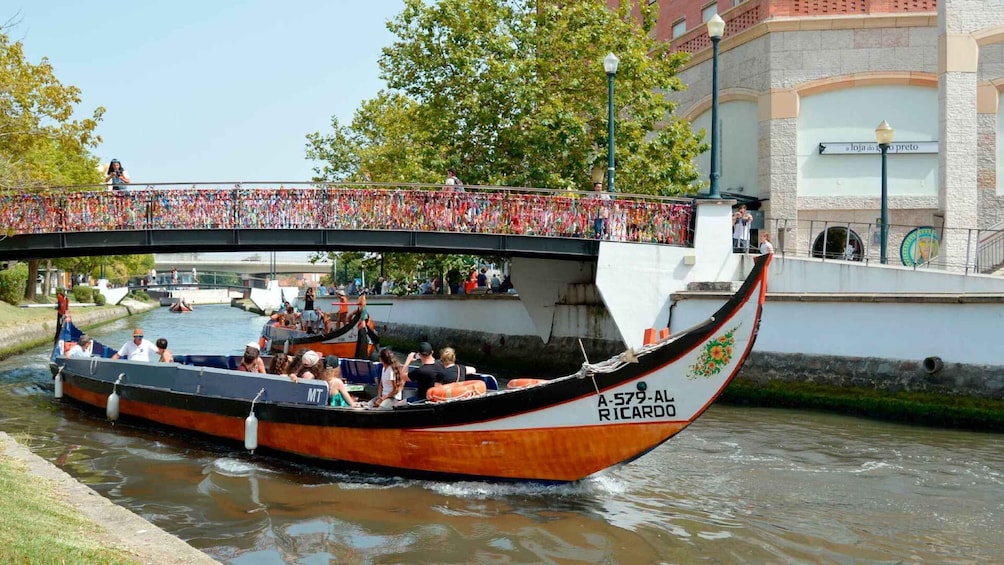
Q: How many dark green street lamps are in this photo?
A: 3